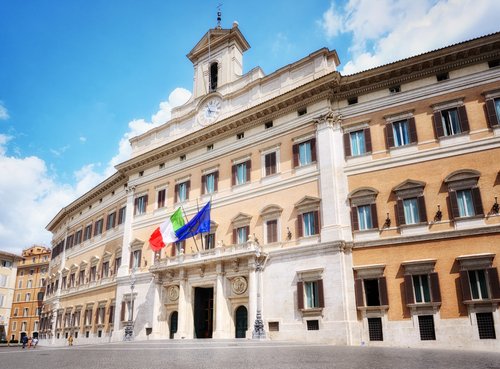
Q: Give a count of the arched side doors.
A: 2